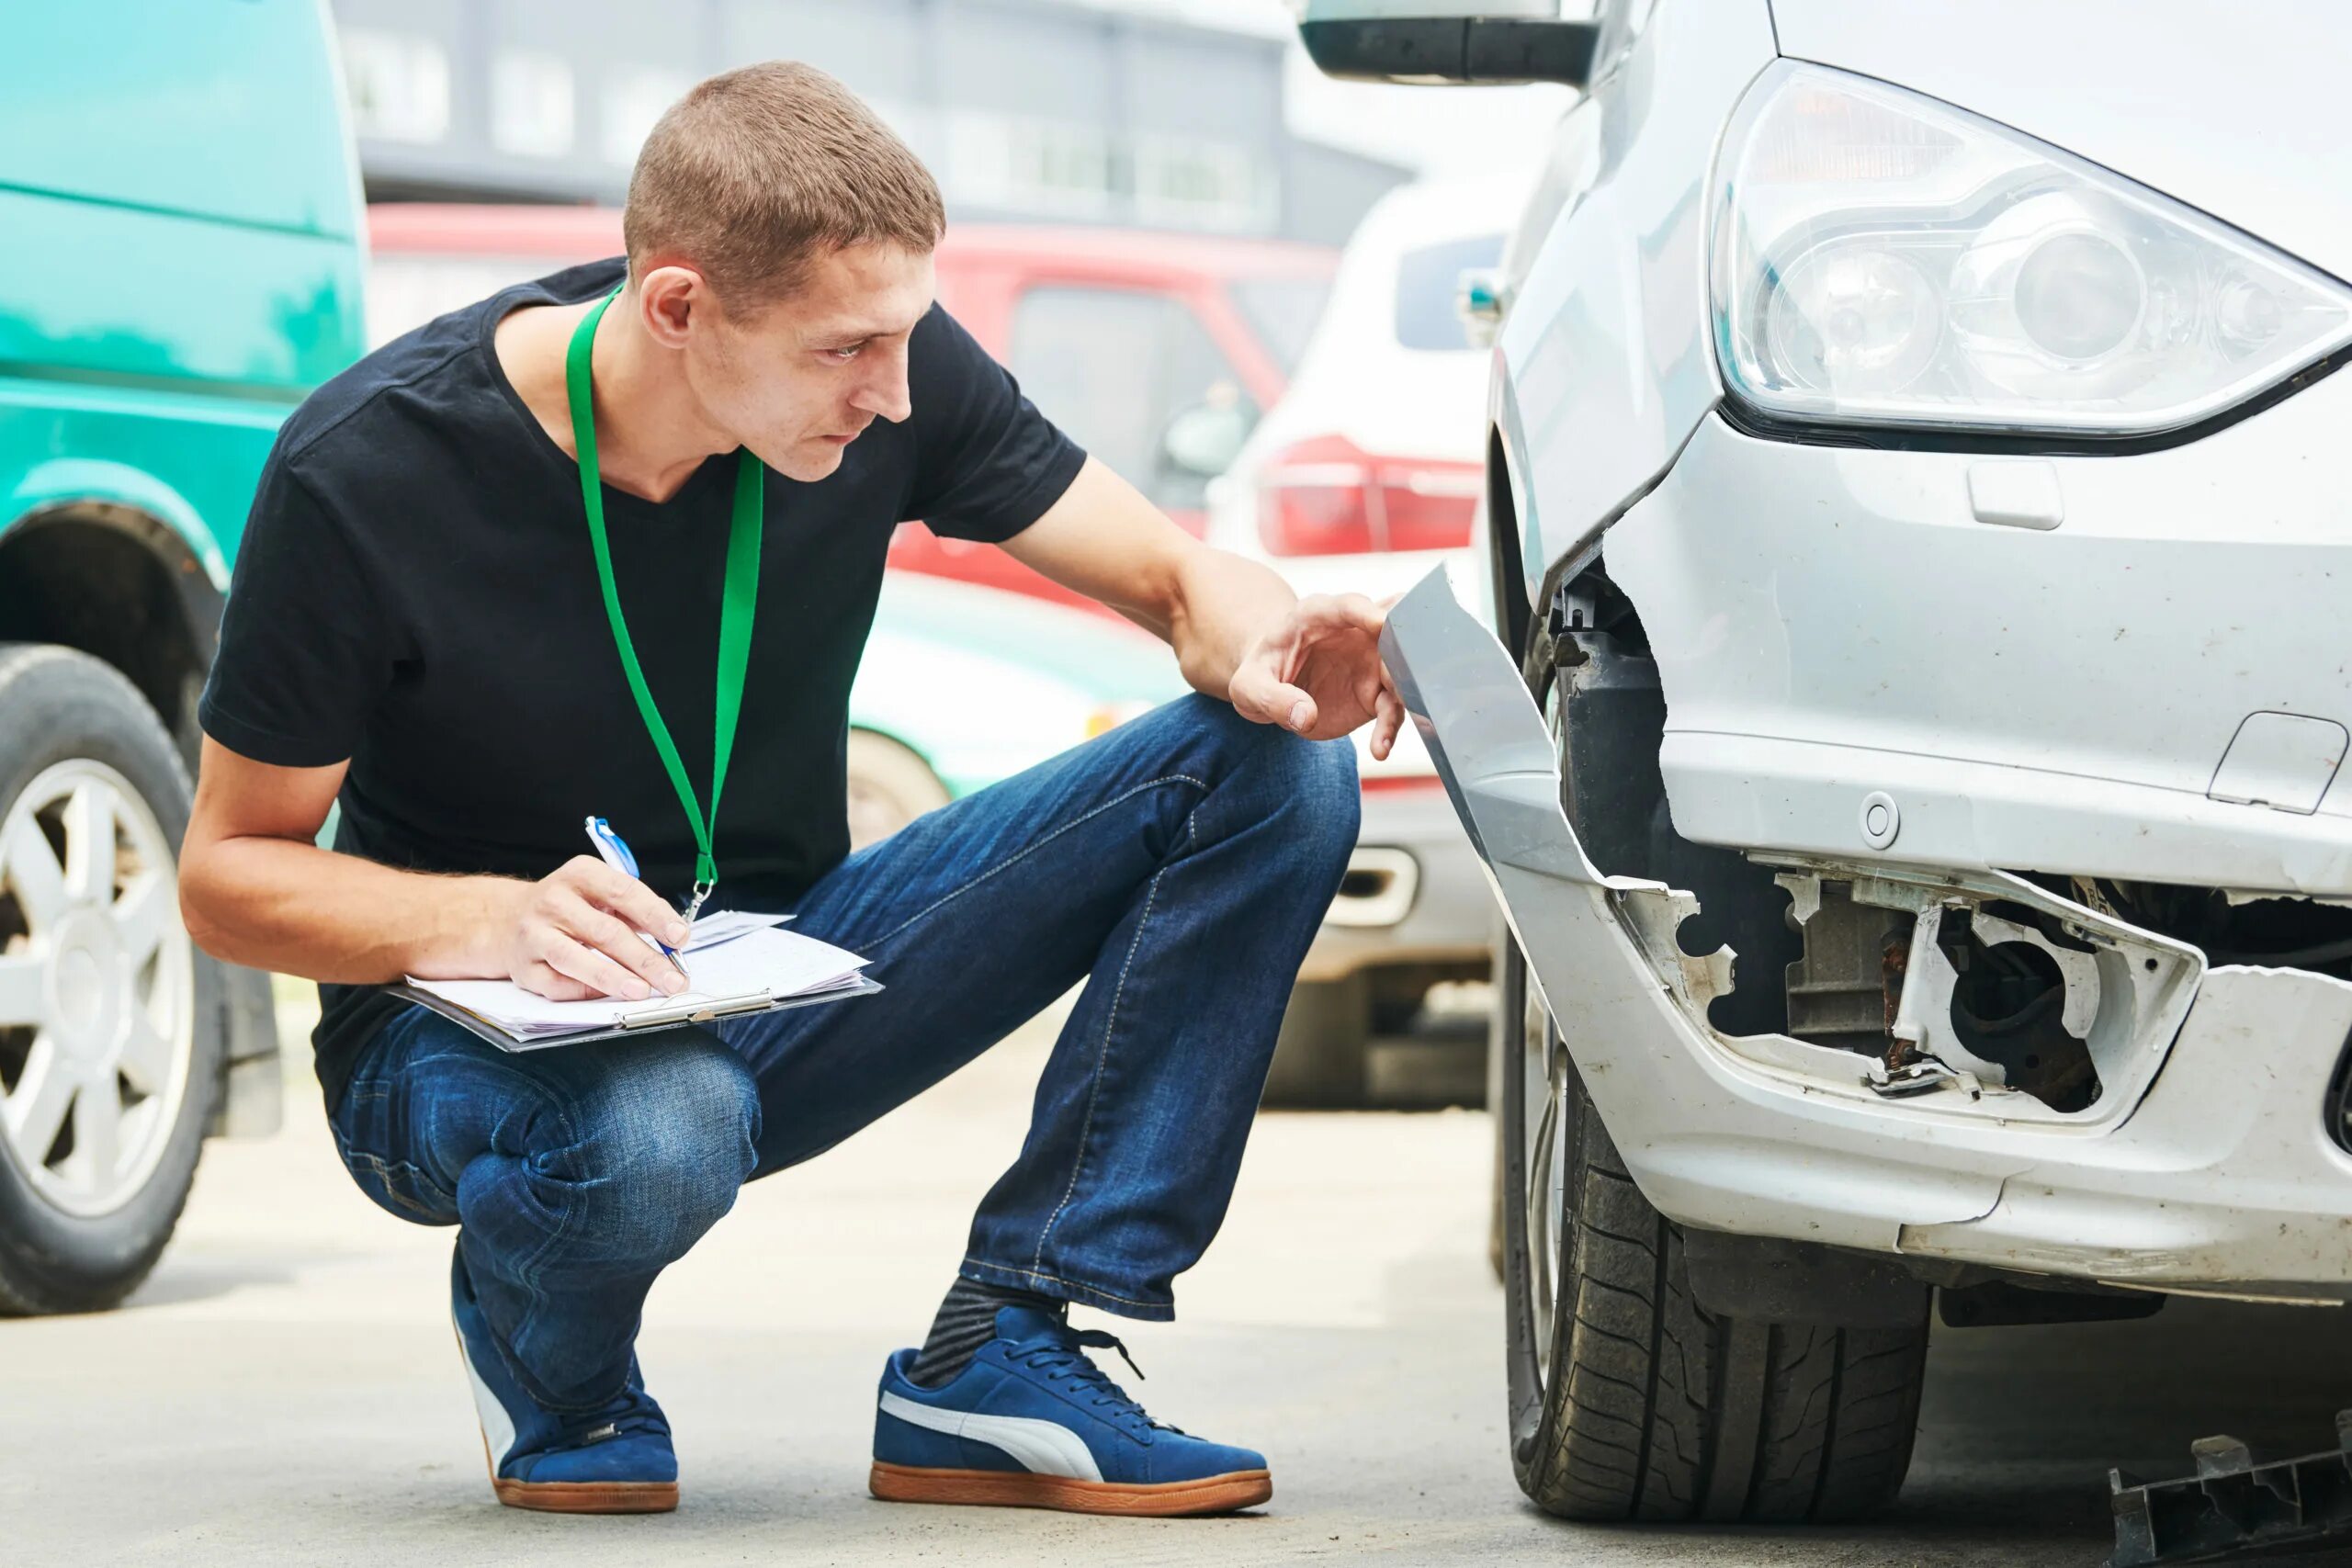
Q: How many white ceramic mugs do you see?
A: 0